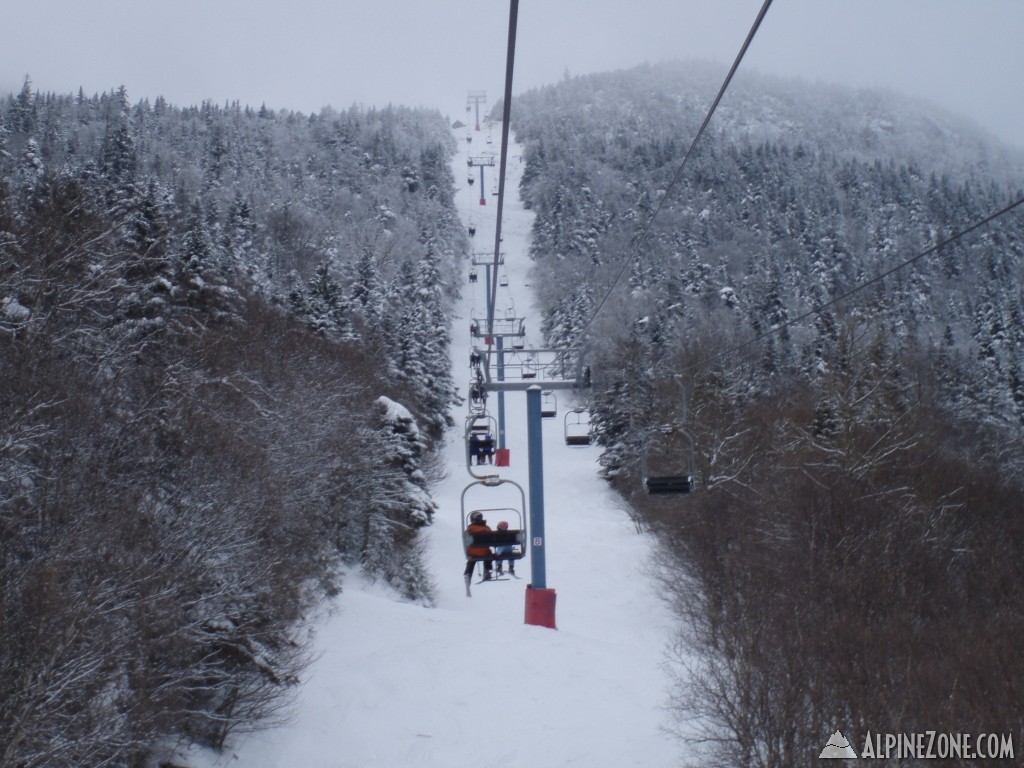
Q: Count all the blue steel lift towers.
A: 5